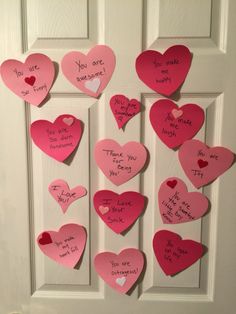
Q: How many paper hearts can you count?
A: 14